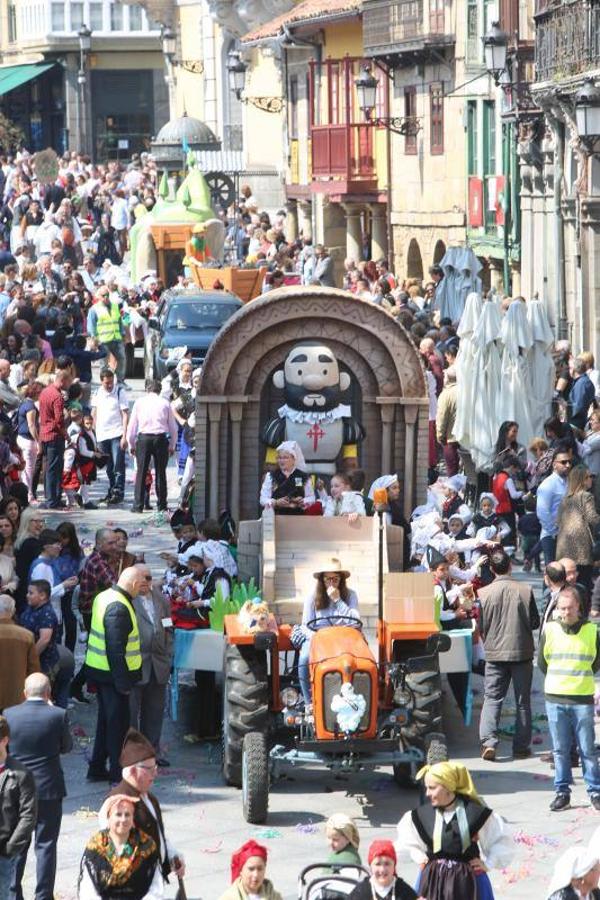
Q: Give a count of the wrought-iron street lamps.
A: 6